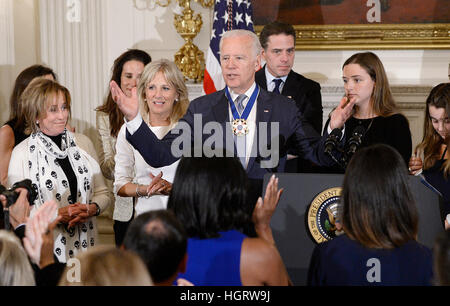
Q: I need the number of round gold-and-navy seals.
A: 1